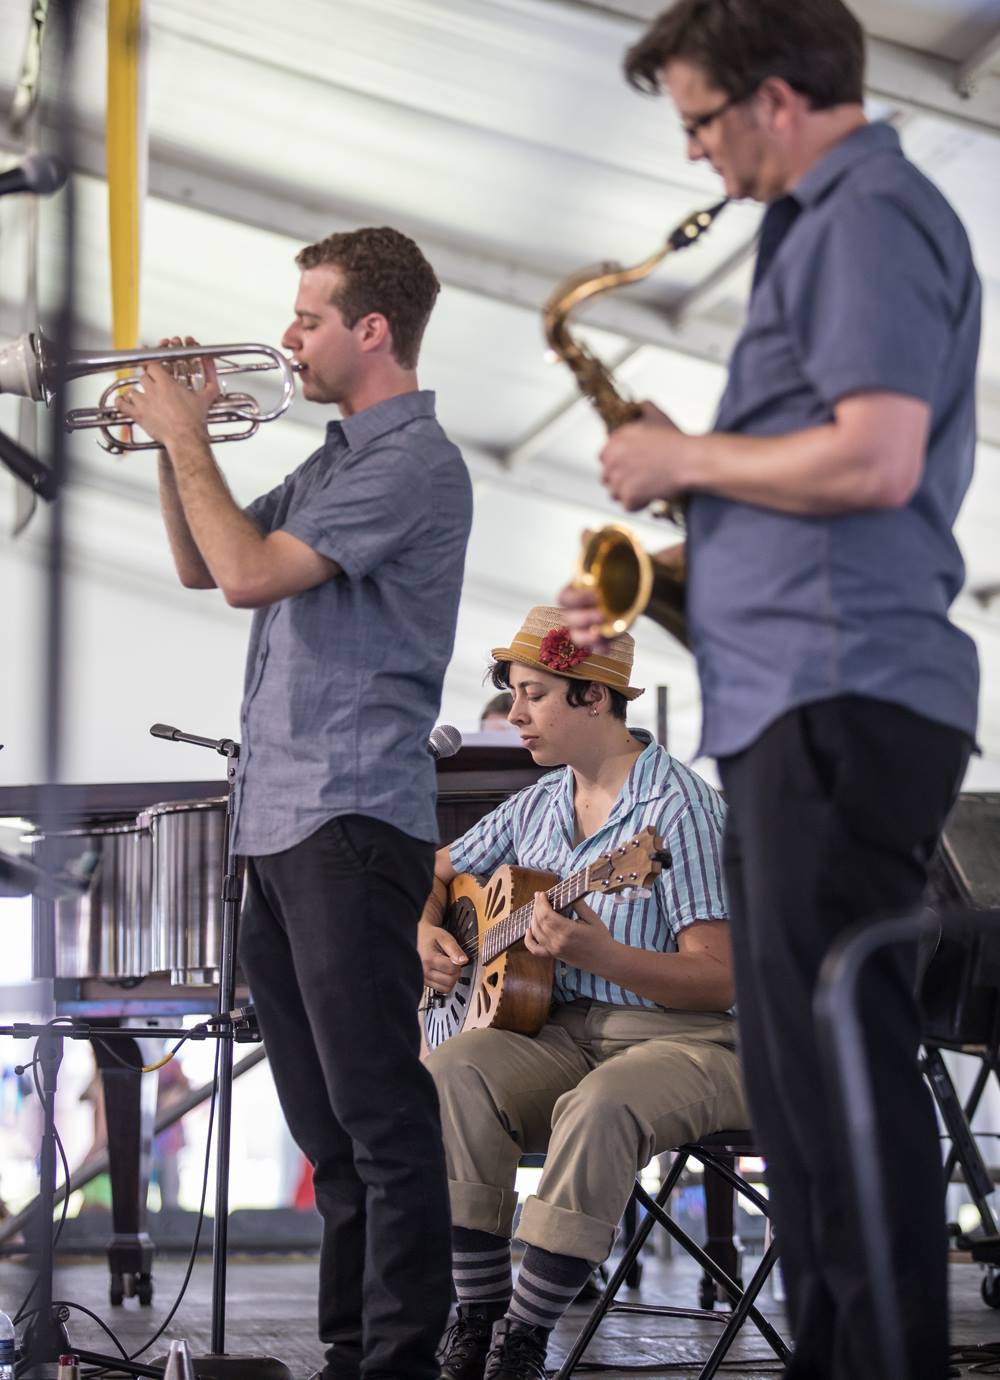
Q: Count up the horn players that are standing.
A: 2